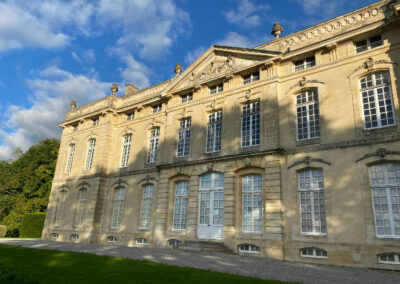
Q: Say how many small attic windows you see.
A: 9